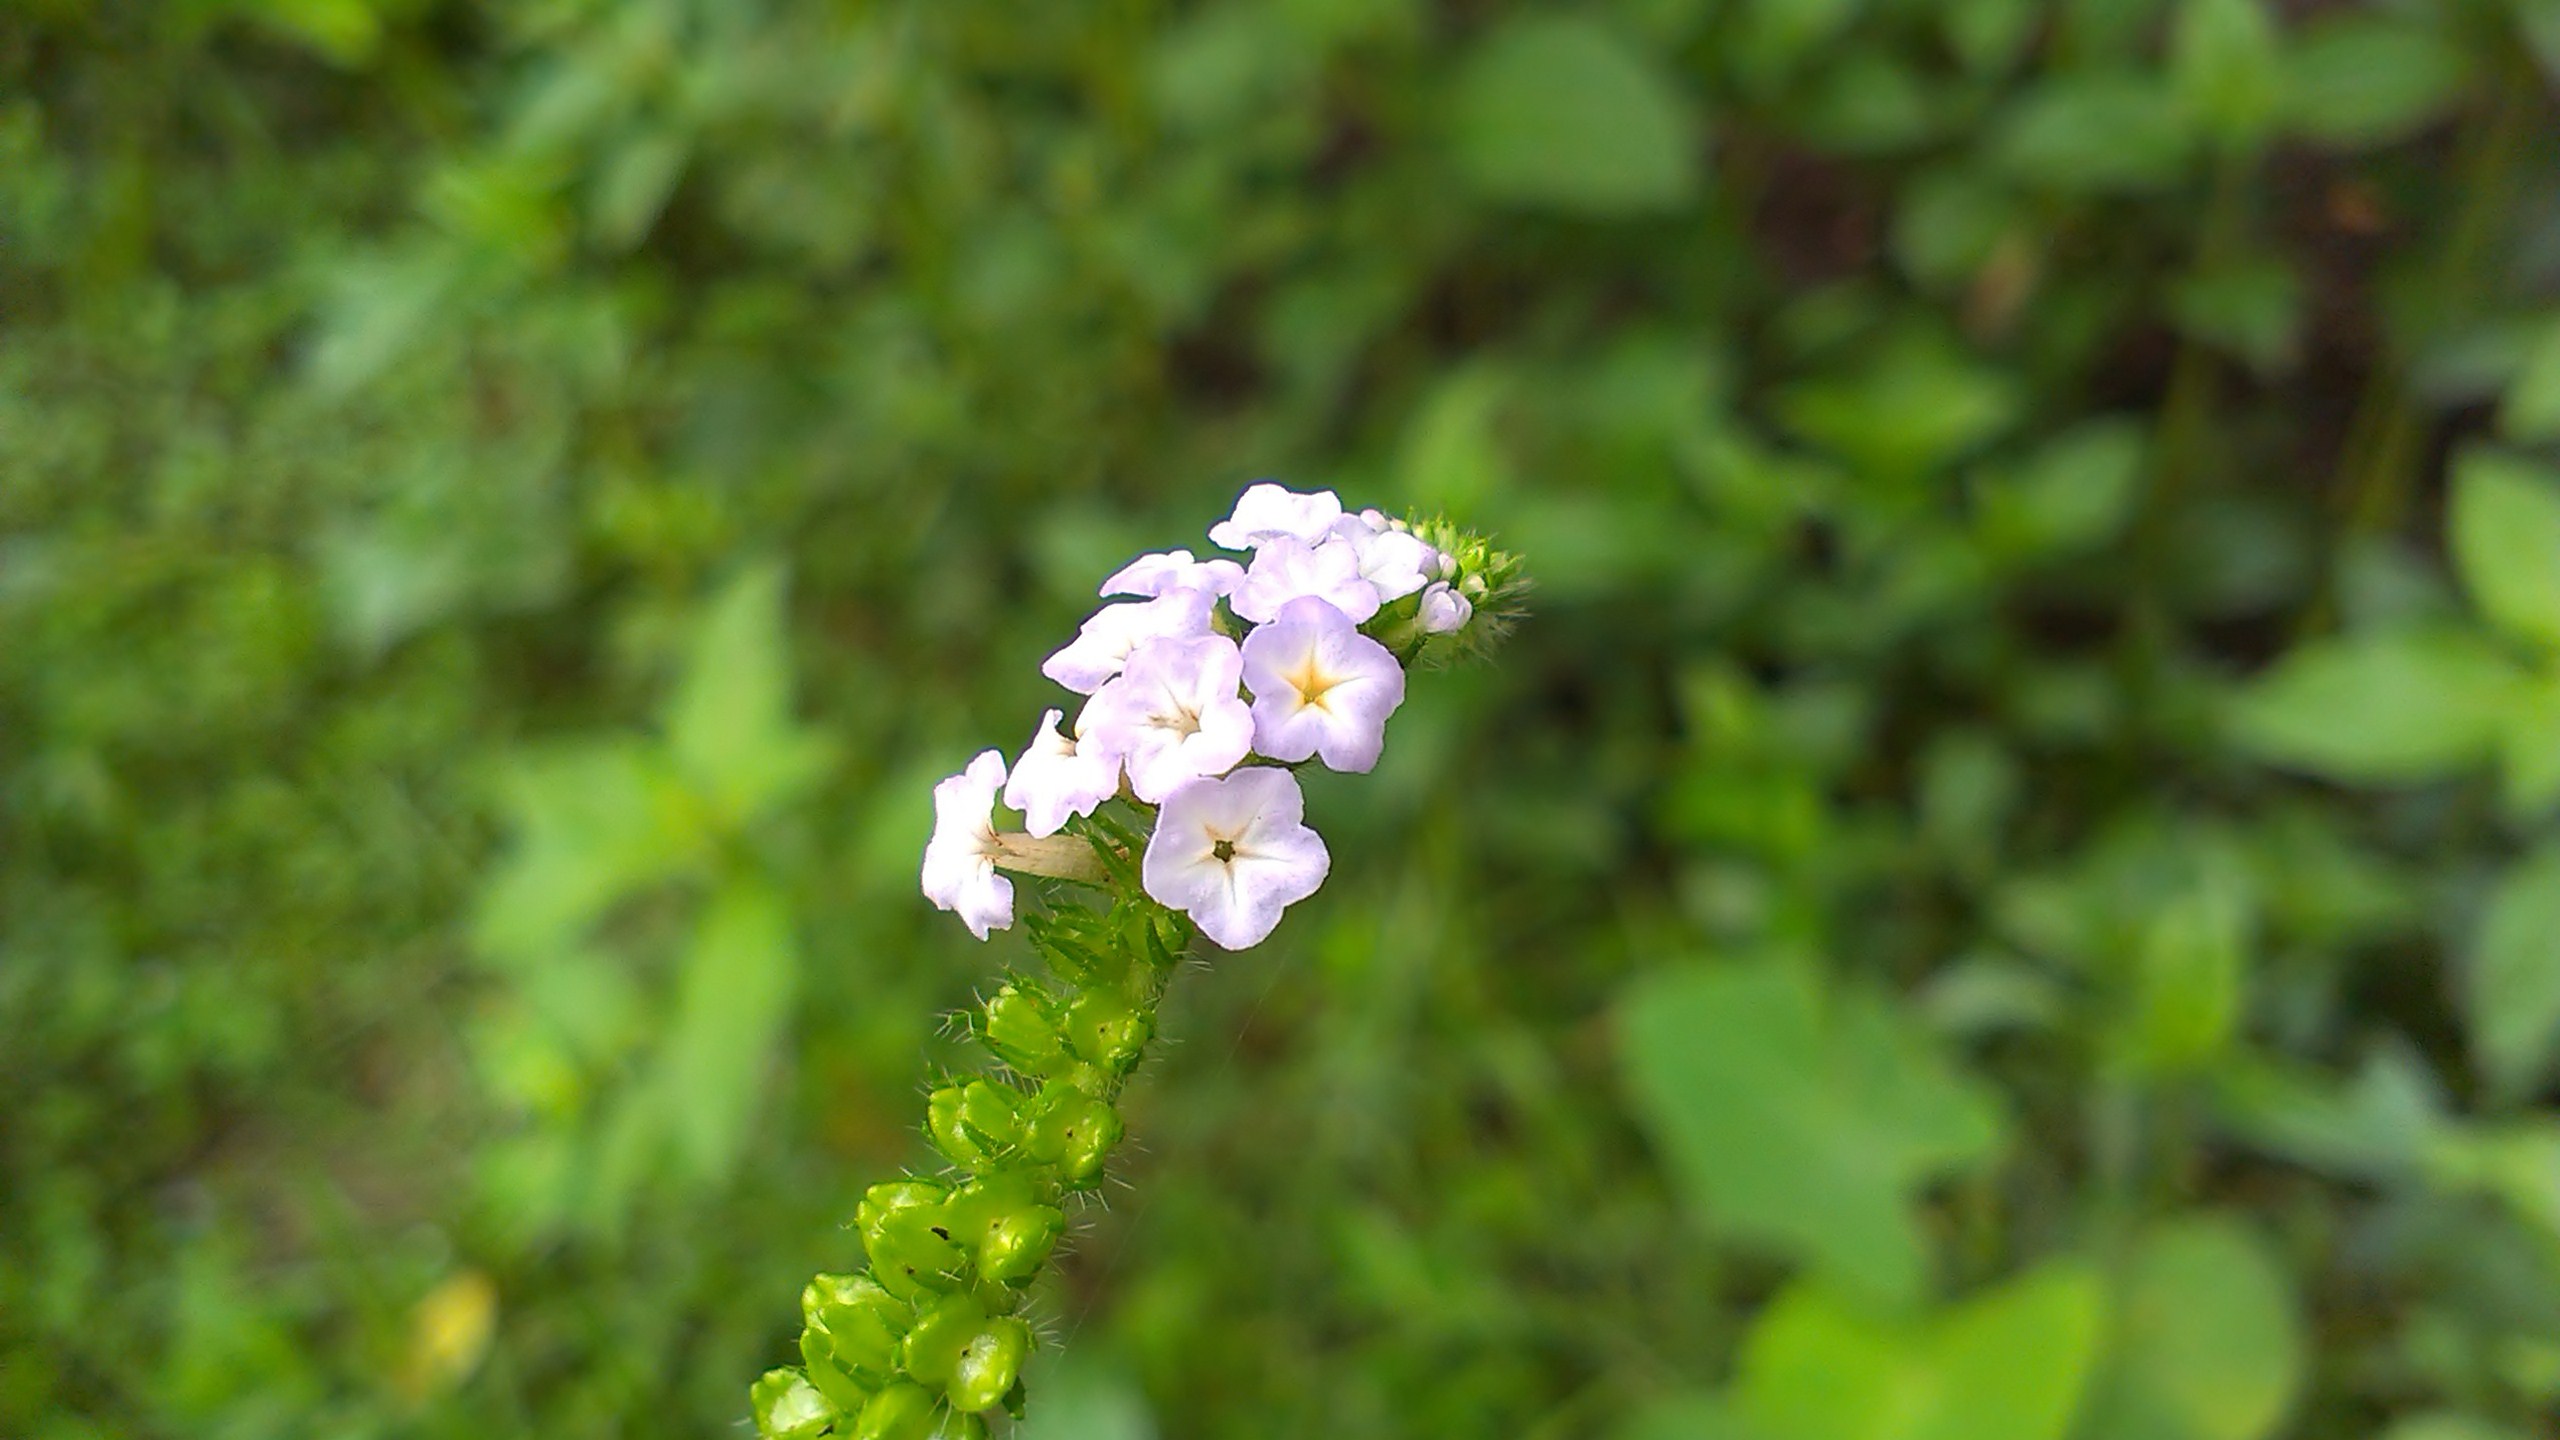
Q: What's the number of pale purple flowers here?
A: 10